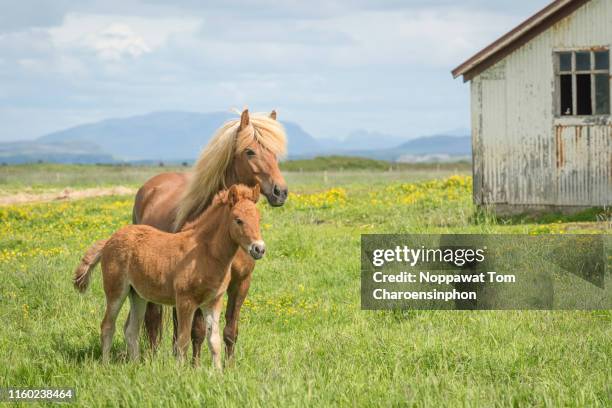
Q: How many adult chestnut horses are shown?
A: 1